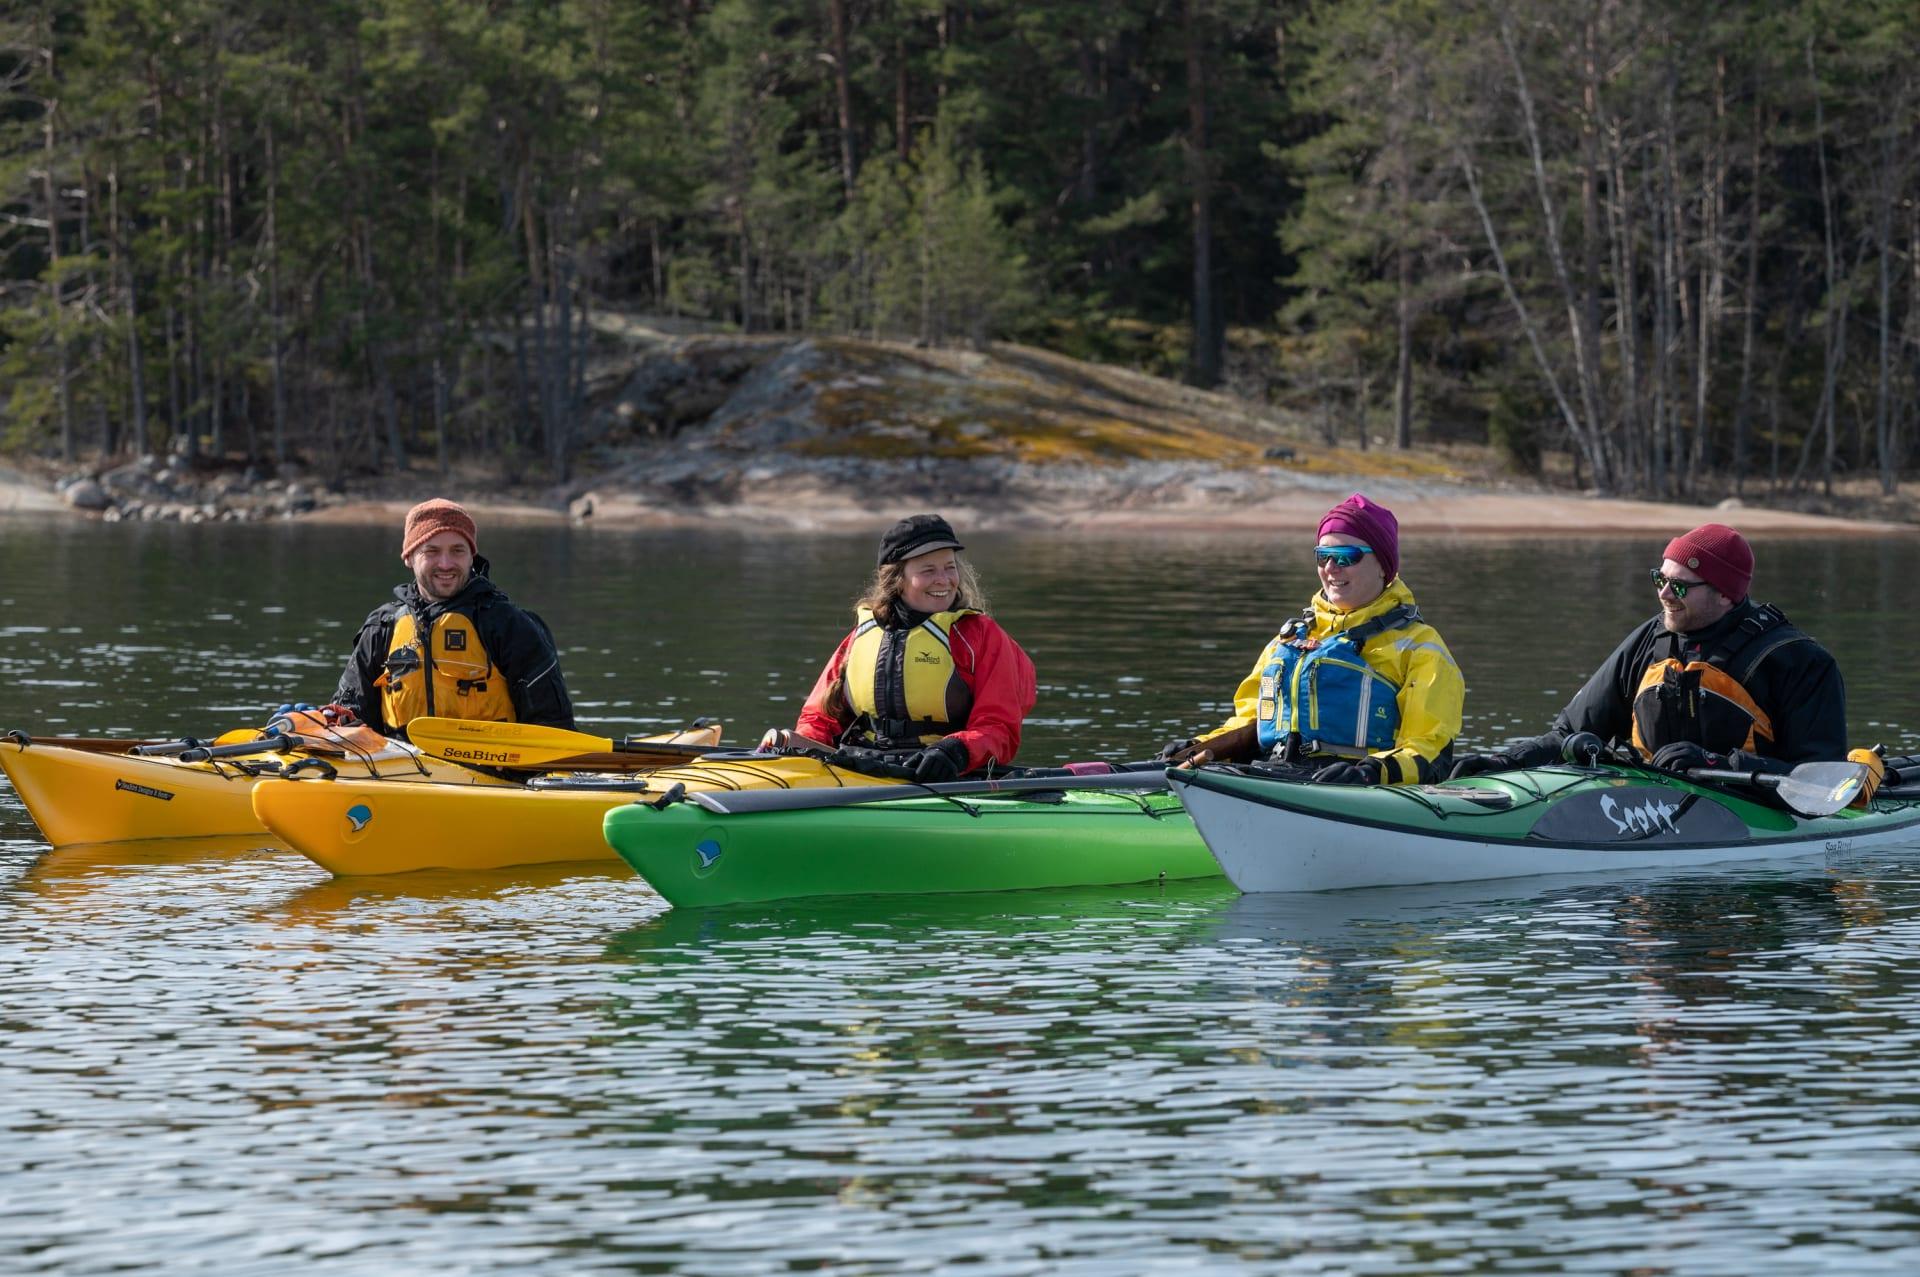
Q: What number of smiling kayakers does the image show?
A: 4